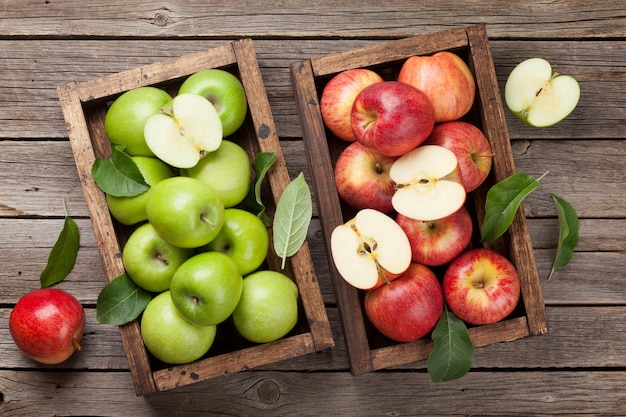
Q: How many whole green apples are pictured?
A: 10